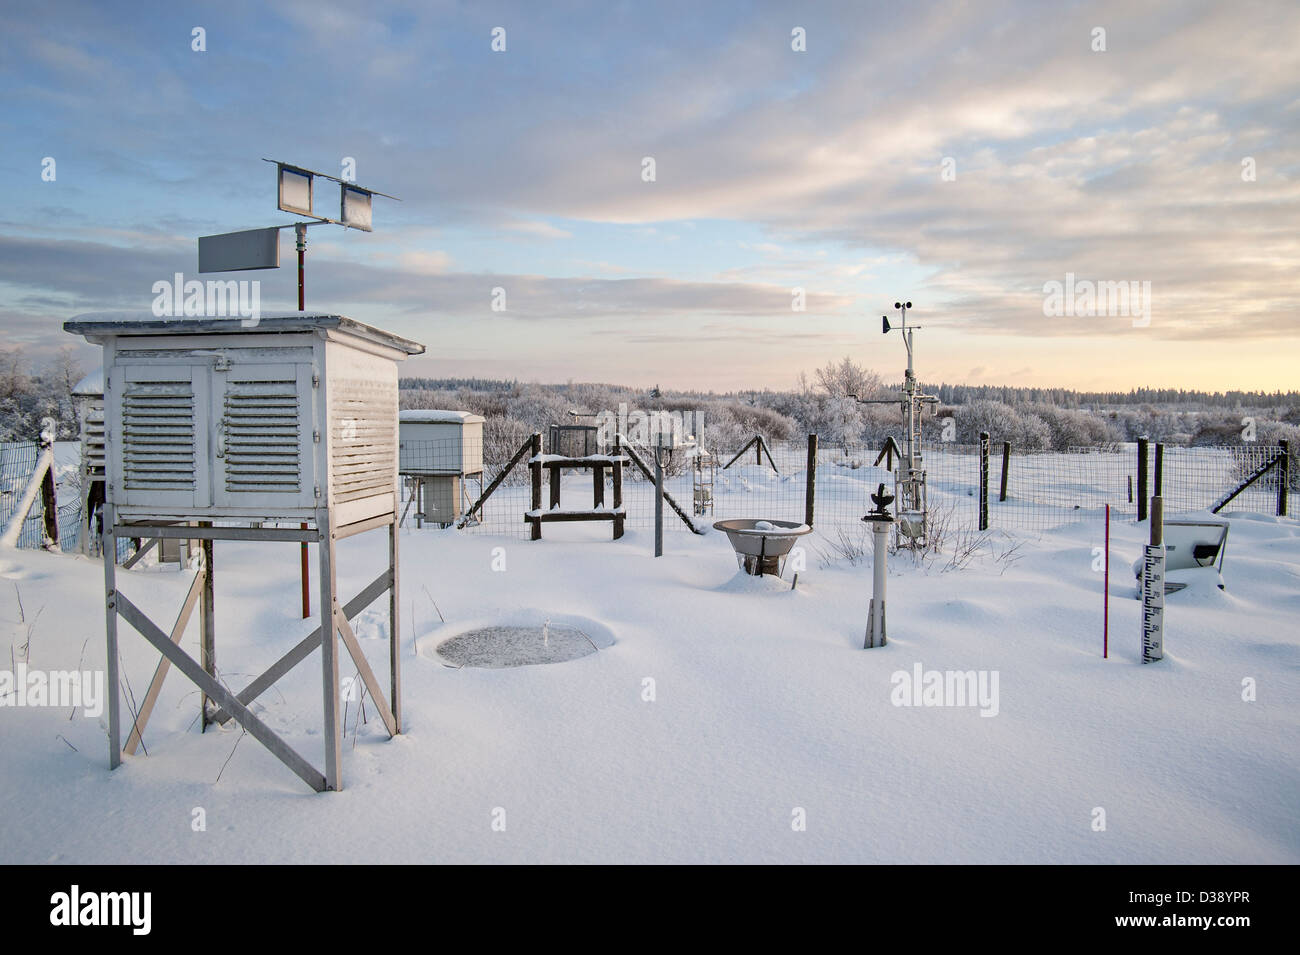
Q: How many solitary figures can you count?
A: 0